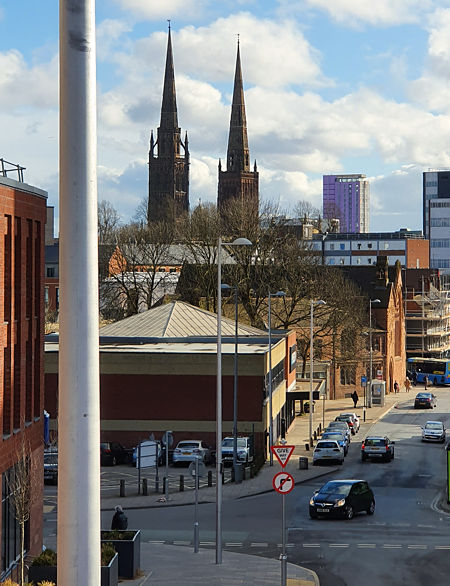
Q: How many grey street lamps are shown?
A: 5